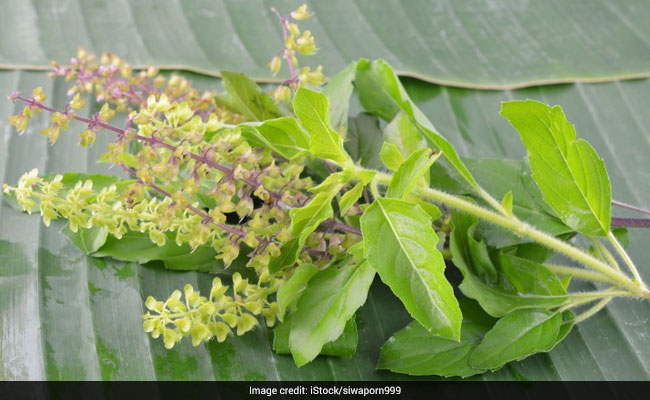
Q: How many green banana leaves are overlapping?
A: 2